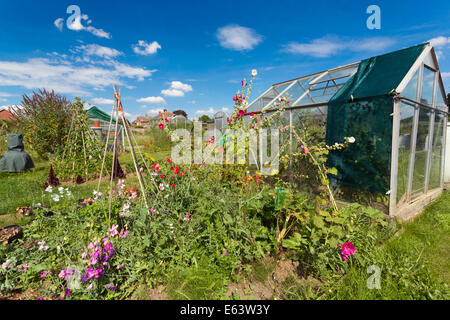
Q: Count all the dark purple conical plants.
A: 3